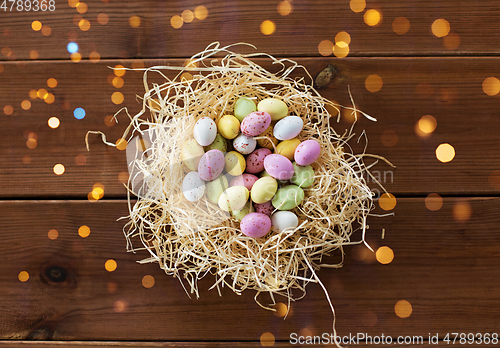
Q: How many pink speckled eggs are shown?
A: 8